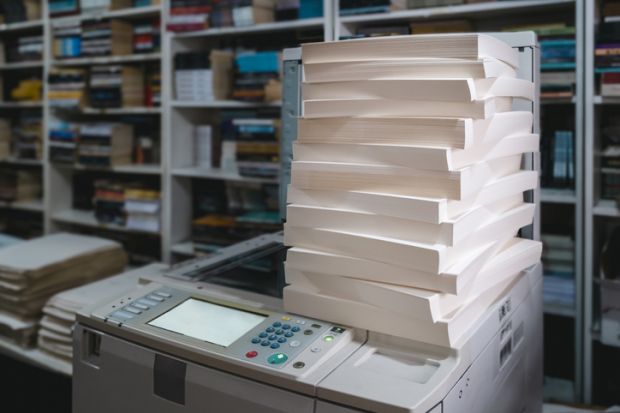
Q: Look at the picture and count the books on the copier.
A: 13